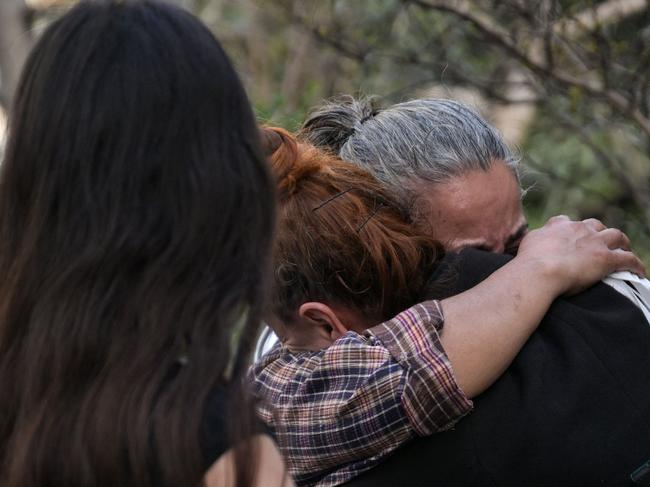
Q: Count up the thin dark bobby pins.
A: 2